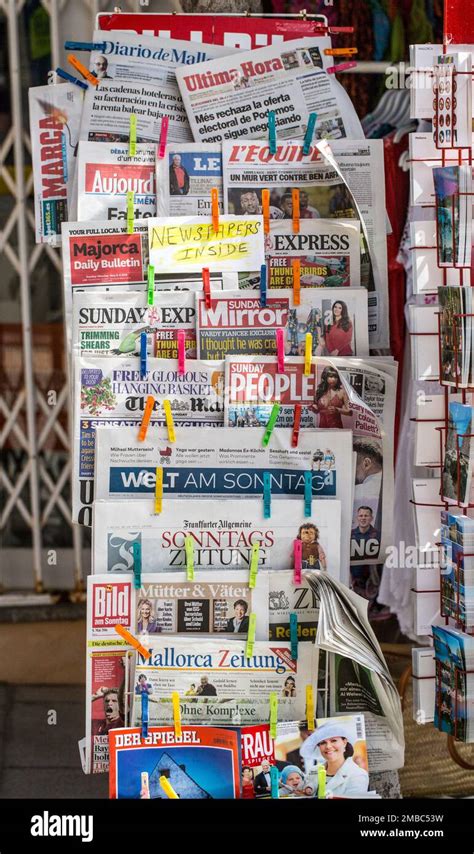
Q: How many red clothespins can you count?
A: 3